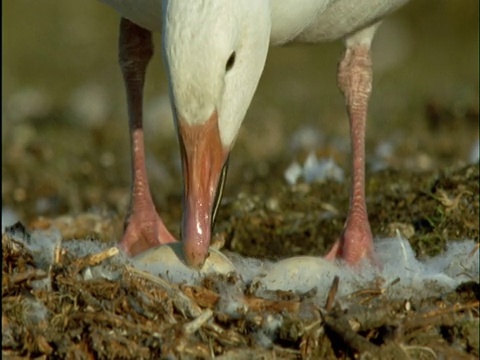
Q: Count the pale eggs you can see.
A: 2